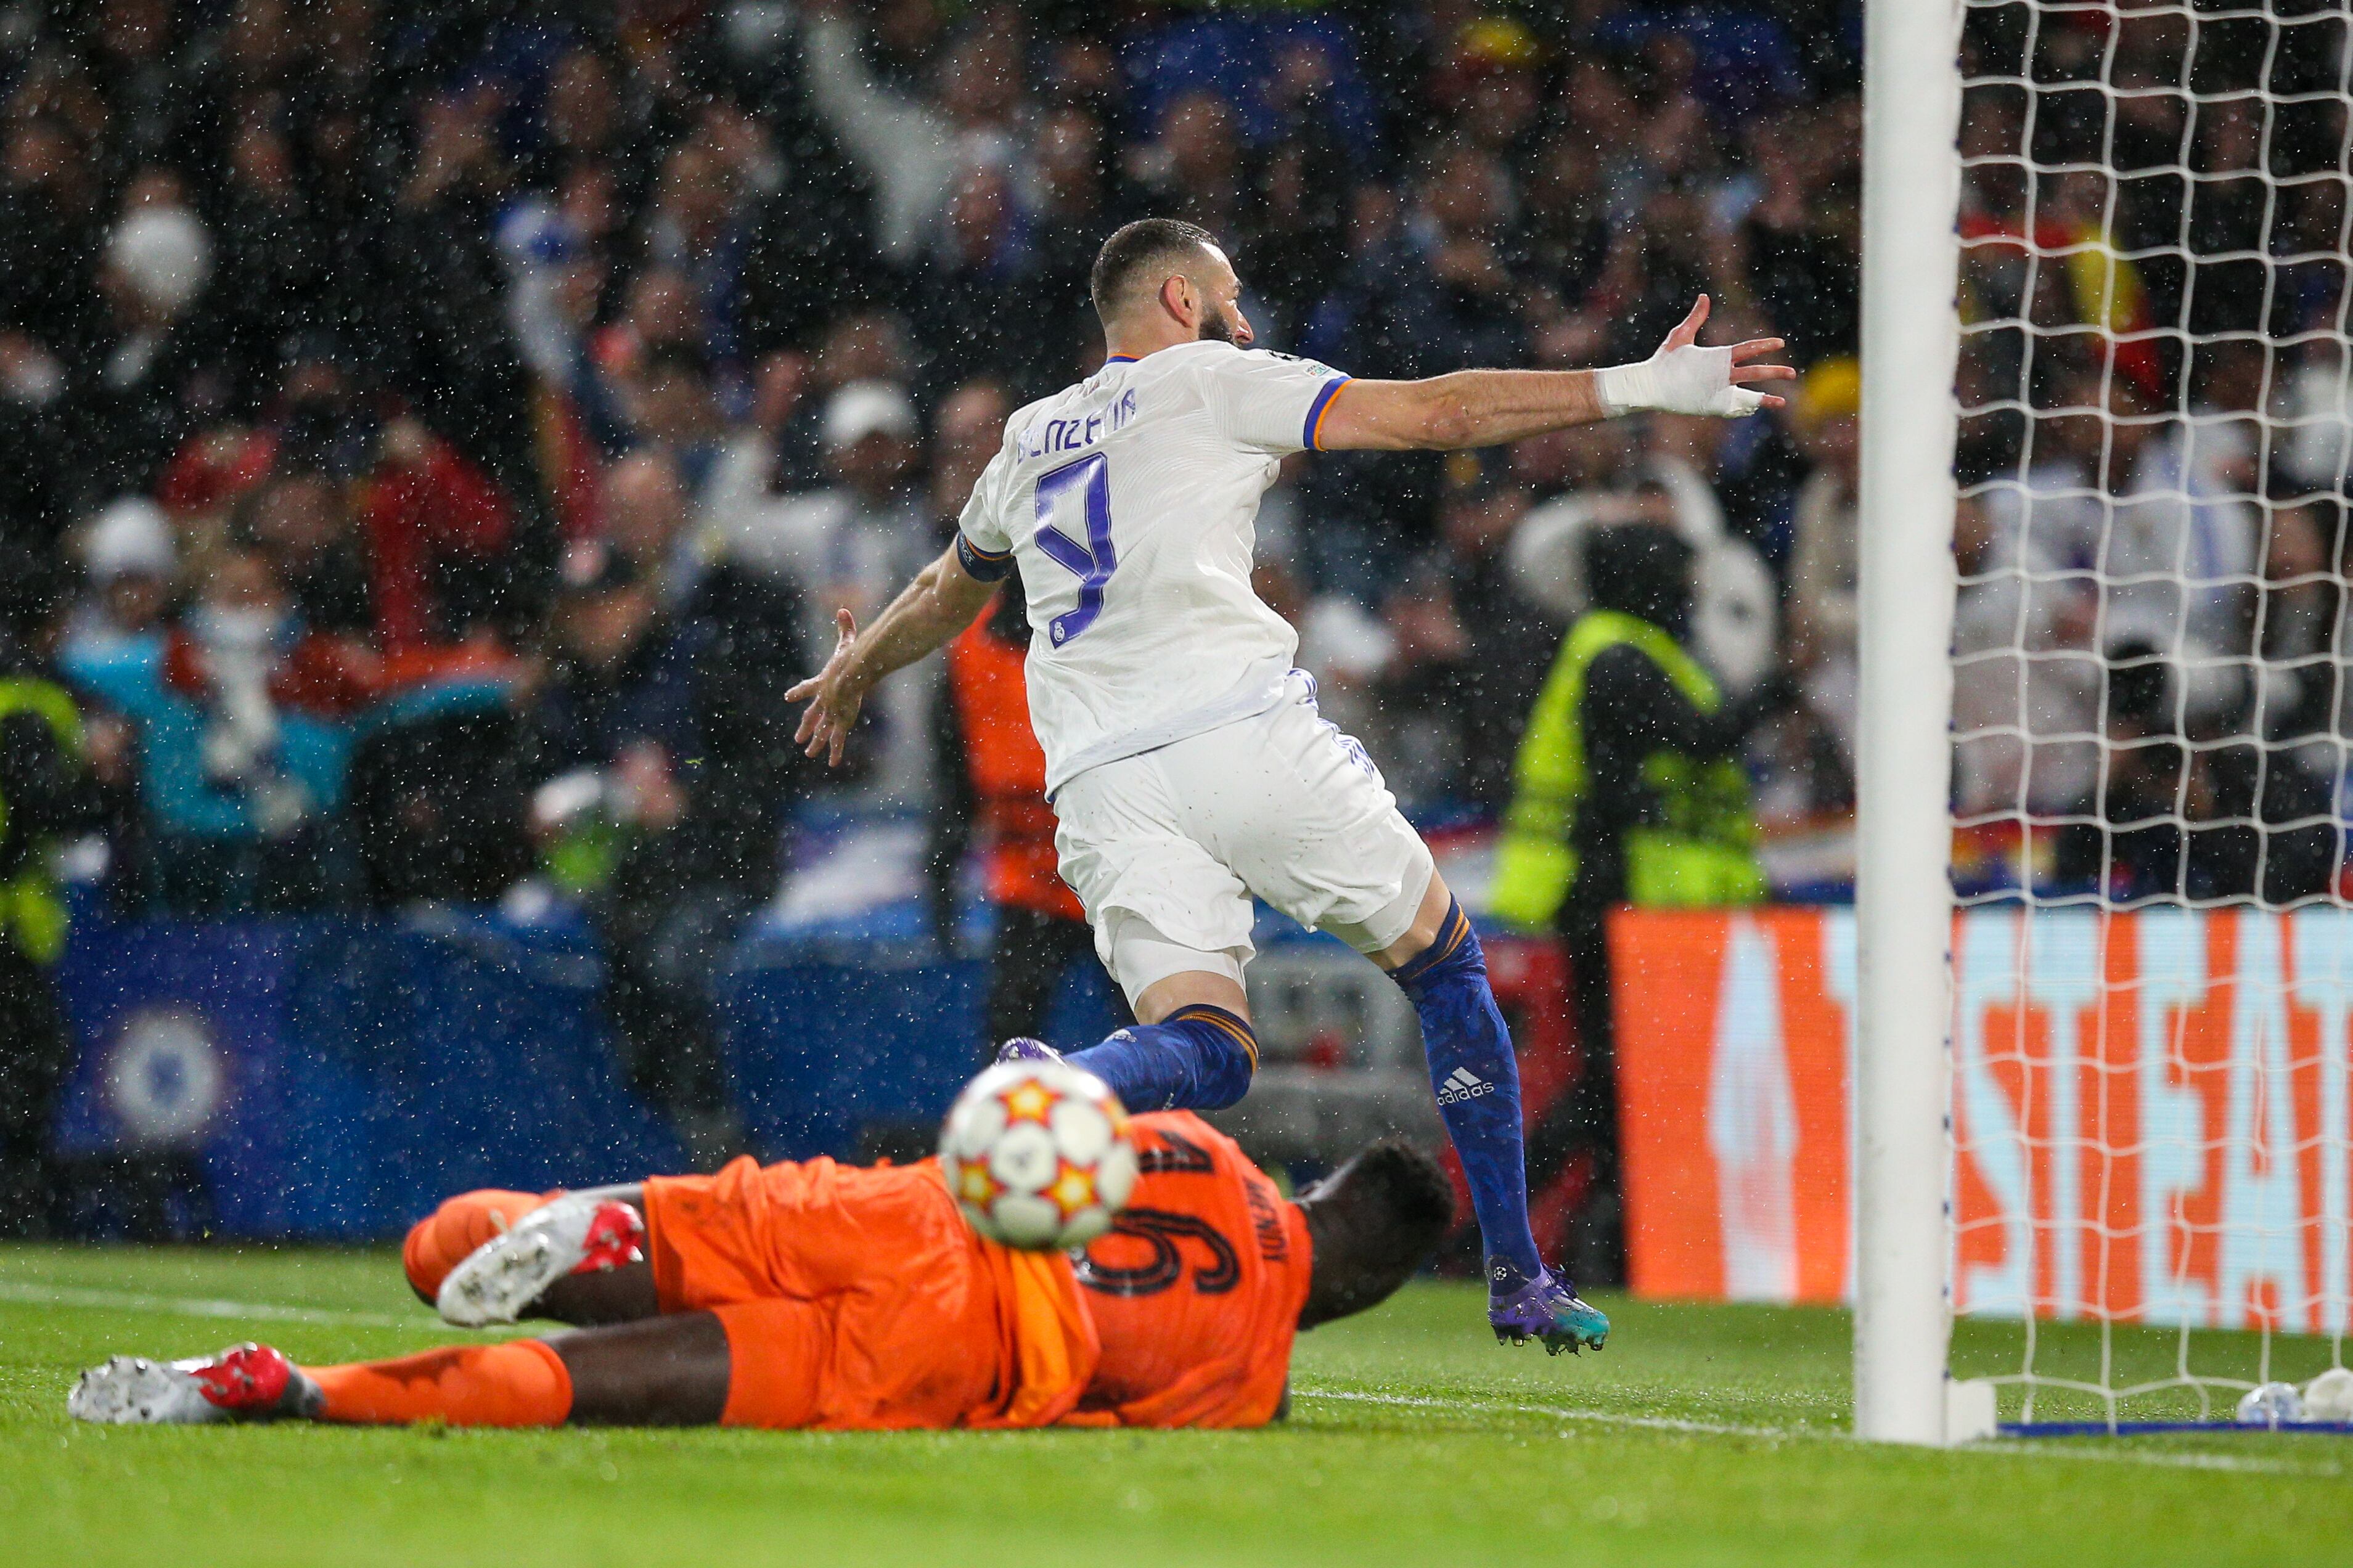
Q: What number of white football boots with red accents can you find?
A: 2